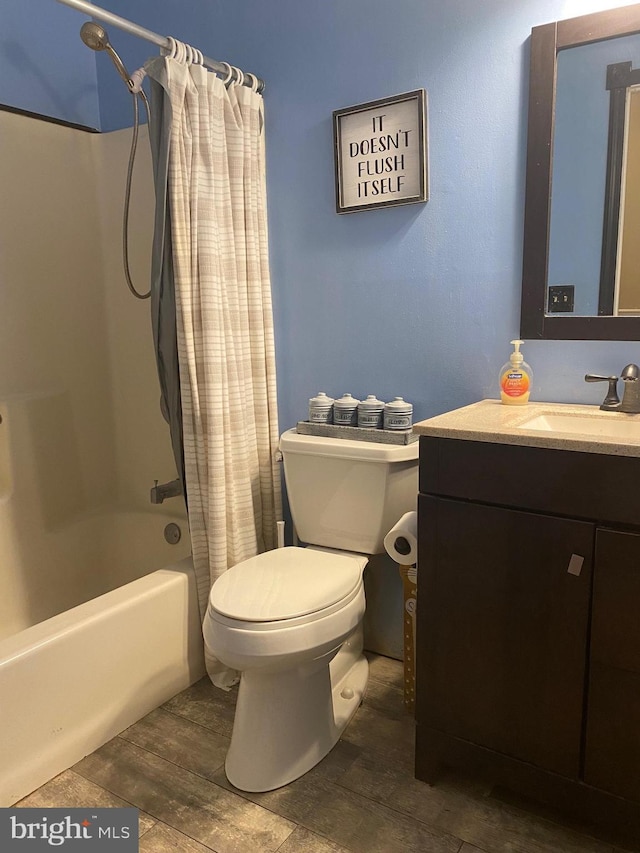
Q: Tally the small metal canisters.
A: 4